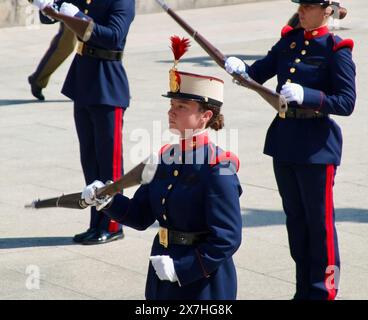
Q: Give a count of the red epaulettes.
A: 4